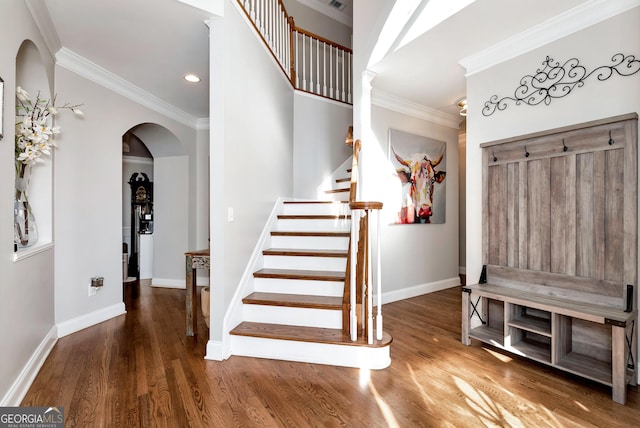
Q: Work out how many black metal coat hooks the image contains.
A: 4